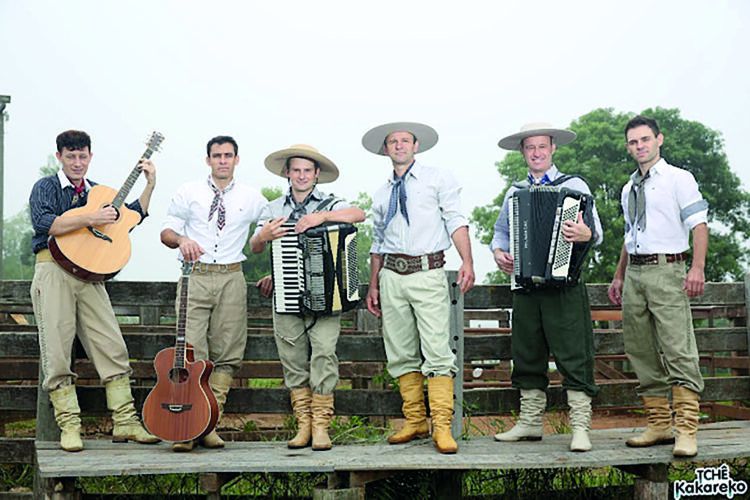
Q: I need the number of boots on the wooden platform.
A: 12